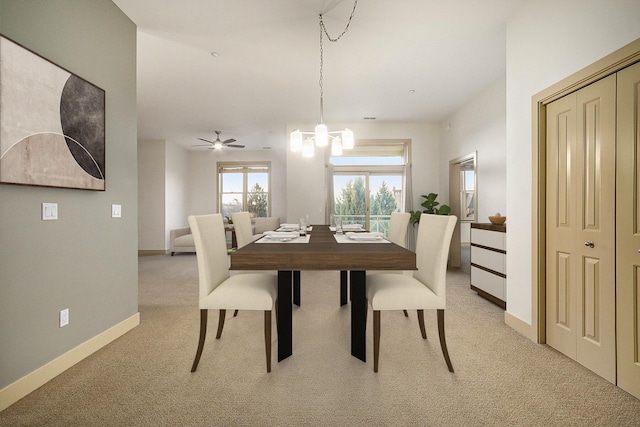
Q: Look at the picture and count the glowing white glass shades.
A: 5